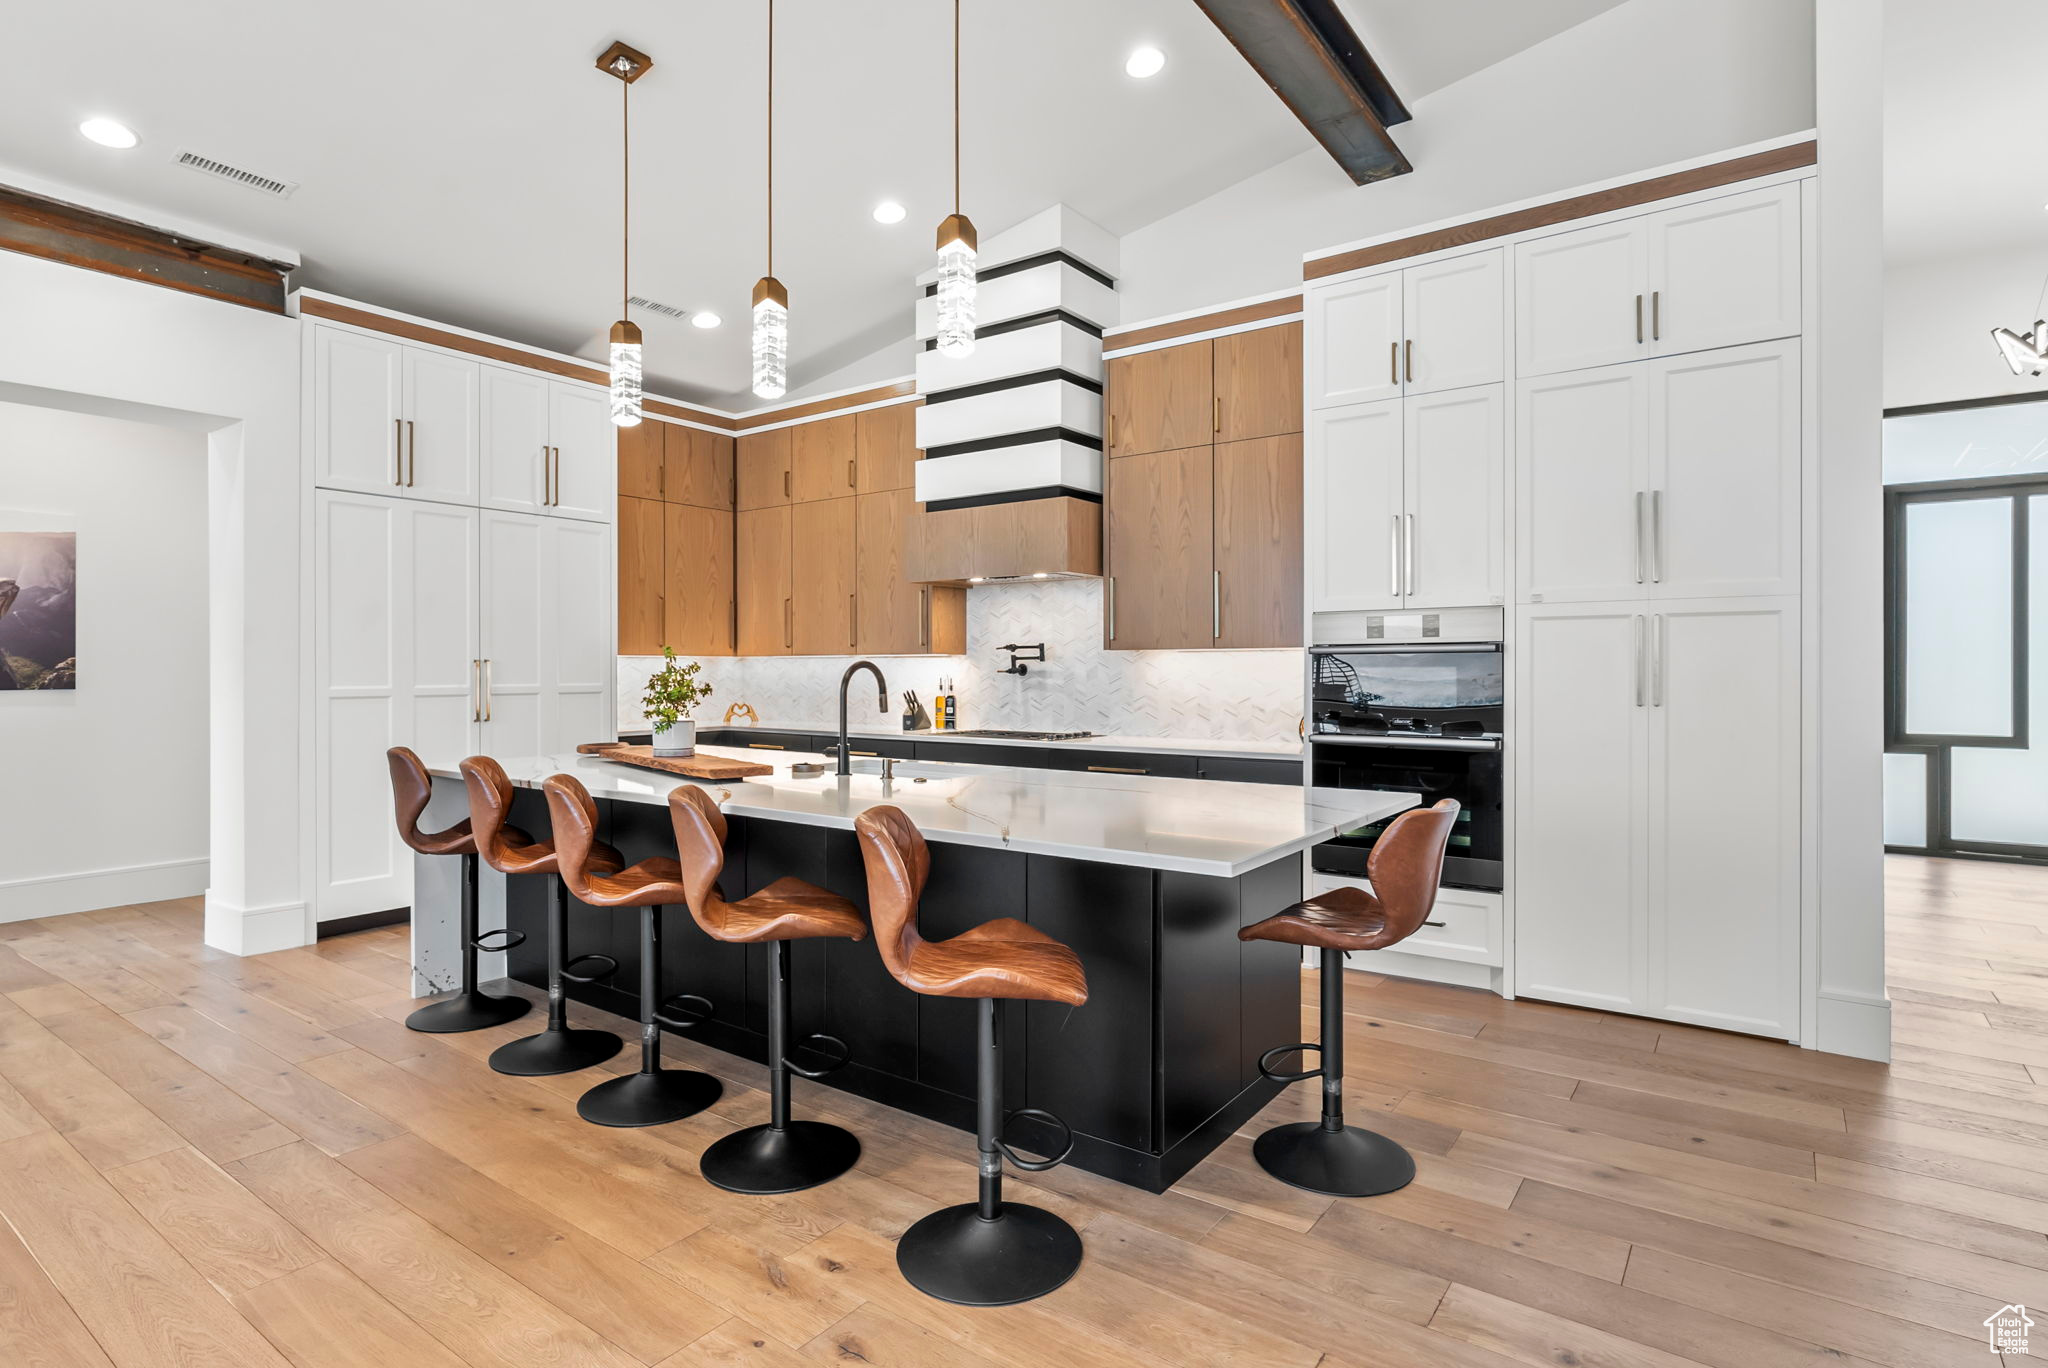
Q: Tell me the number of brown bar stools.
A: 6